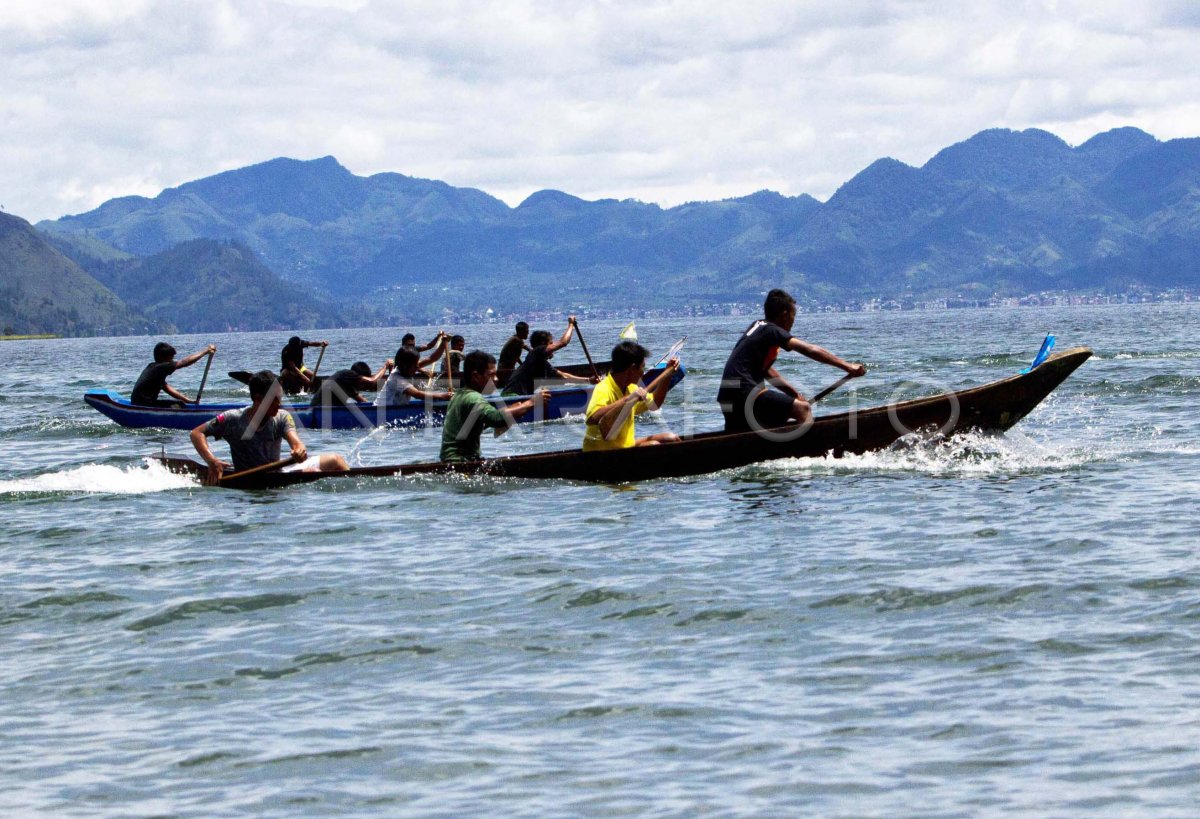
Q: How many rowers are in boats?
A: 12